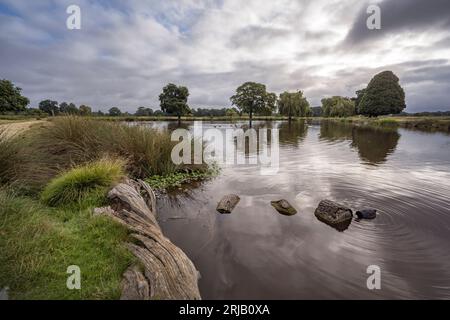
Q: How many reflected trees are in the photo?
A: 5